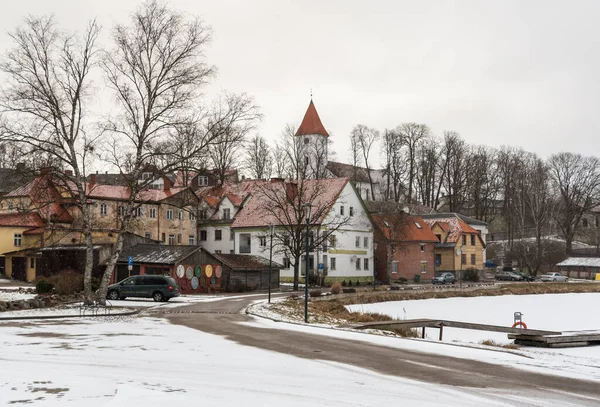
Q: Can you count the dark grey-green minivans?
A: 1